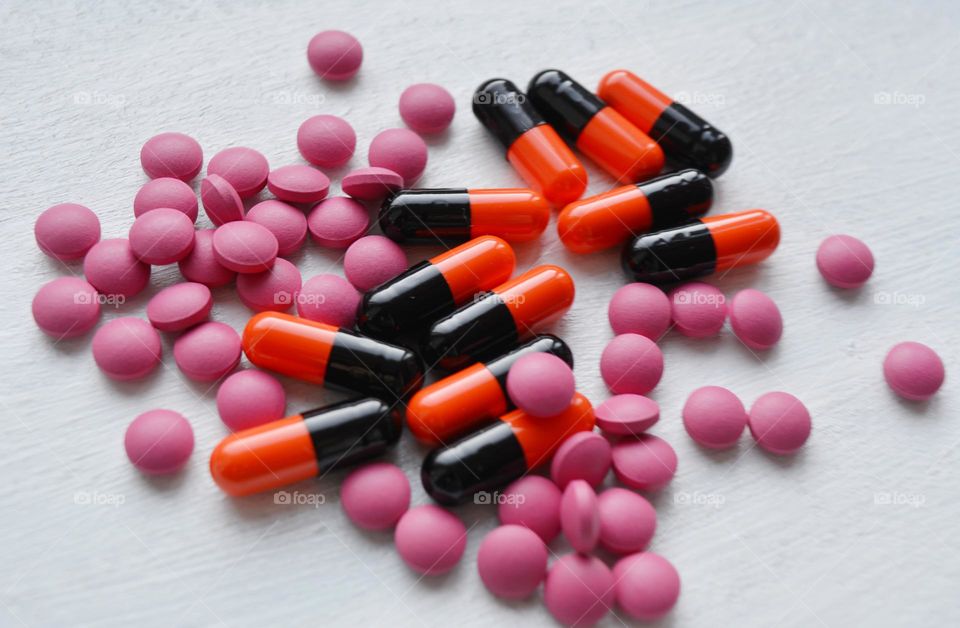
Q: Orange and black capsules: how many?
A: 12